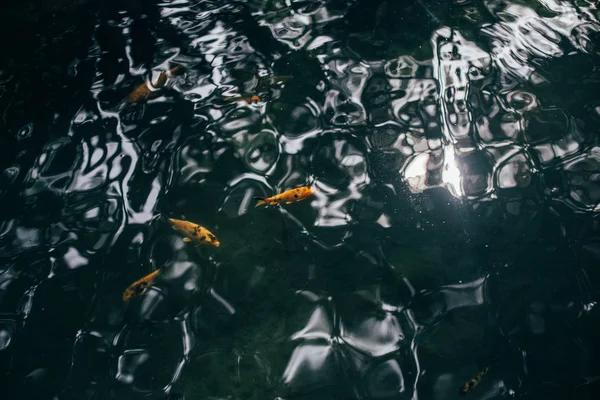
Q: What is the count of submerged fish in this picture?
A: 6